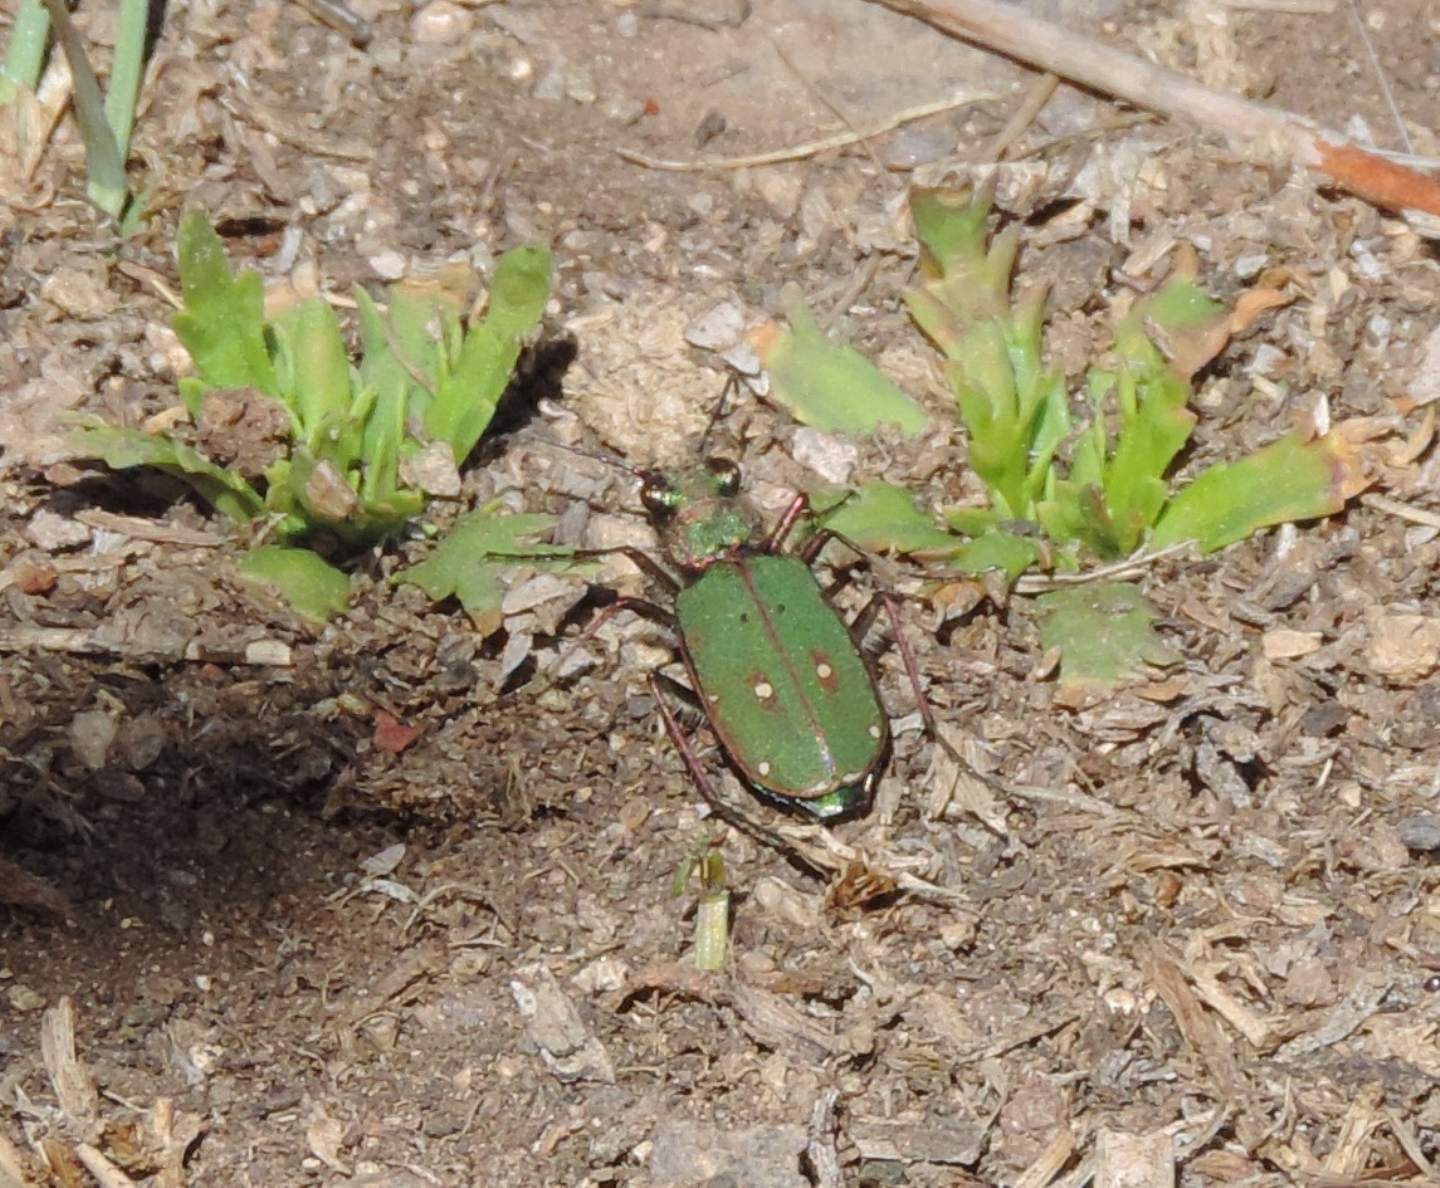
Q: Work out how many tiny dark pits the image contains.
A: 2